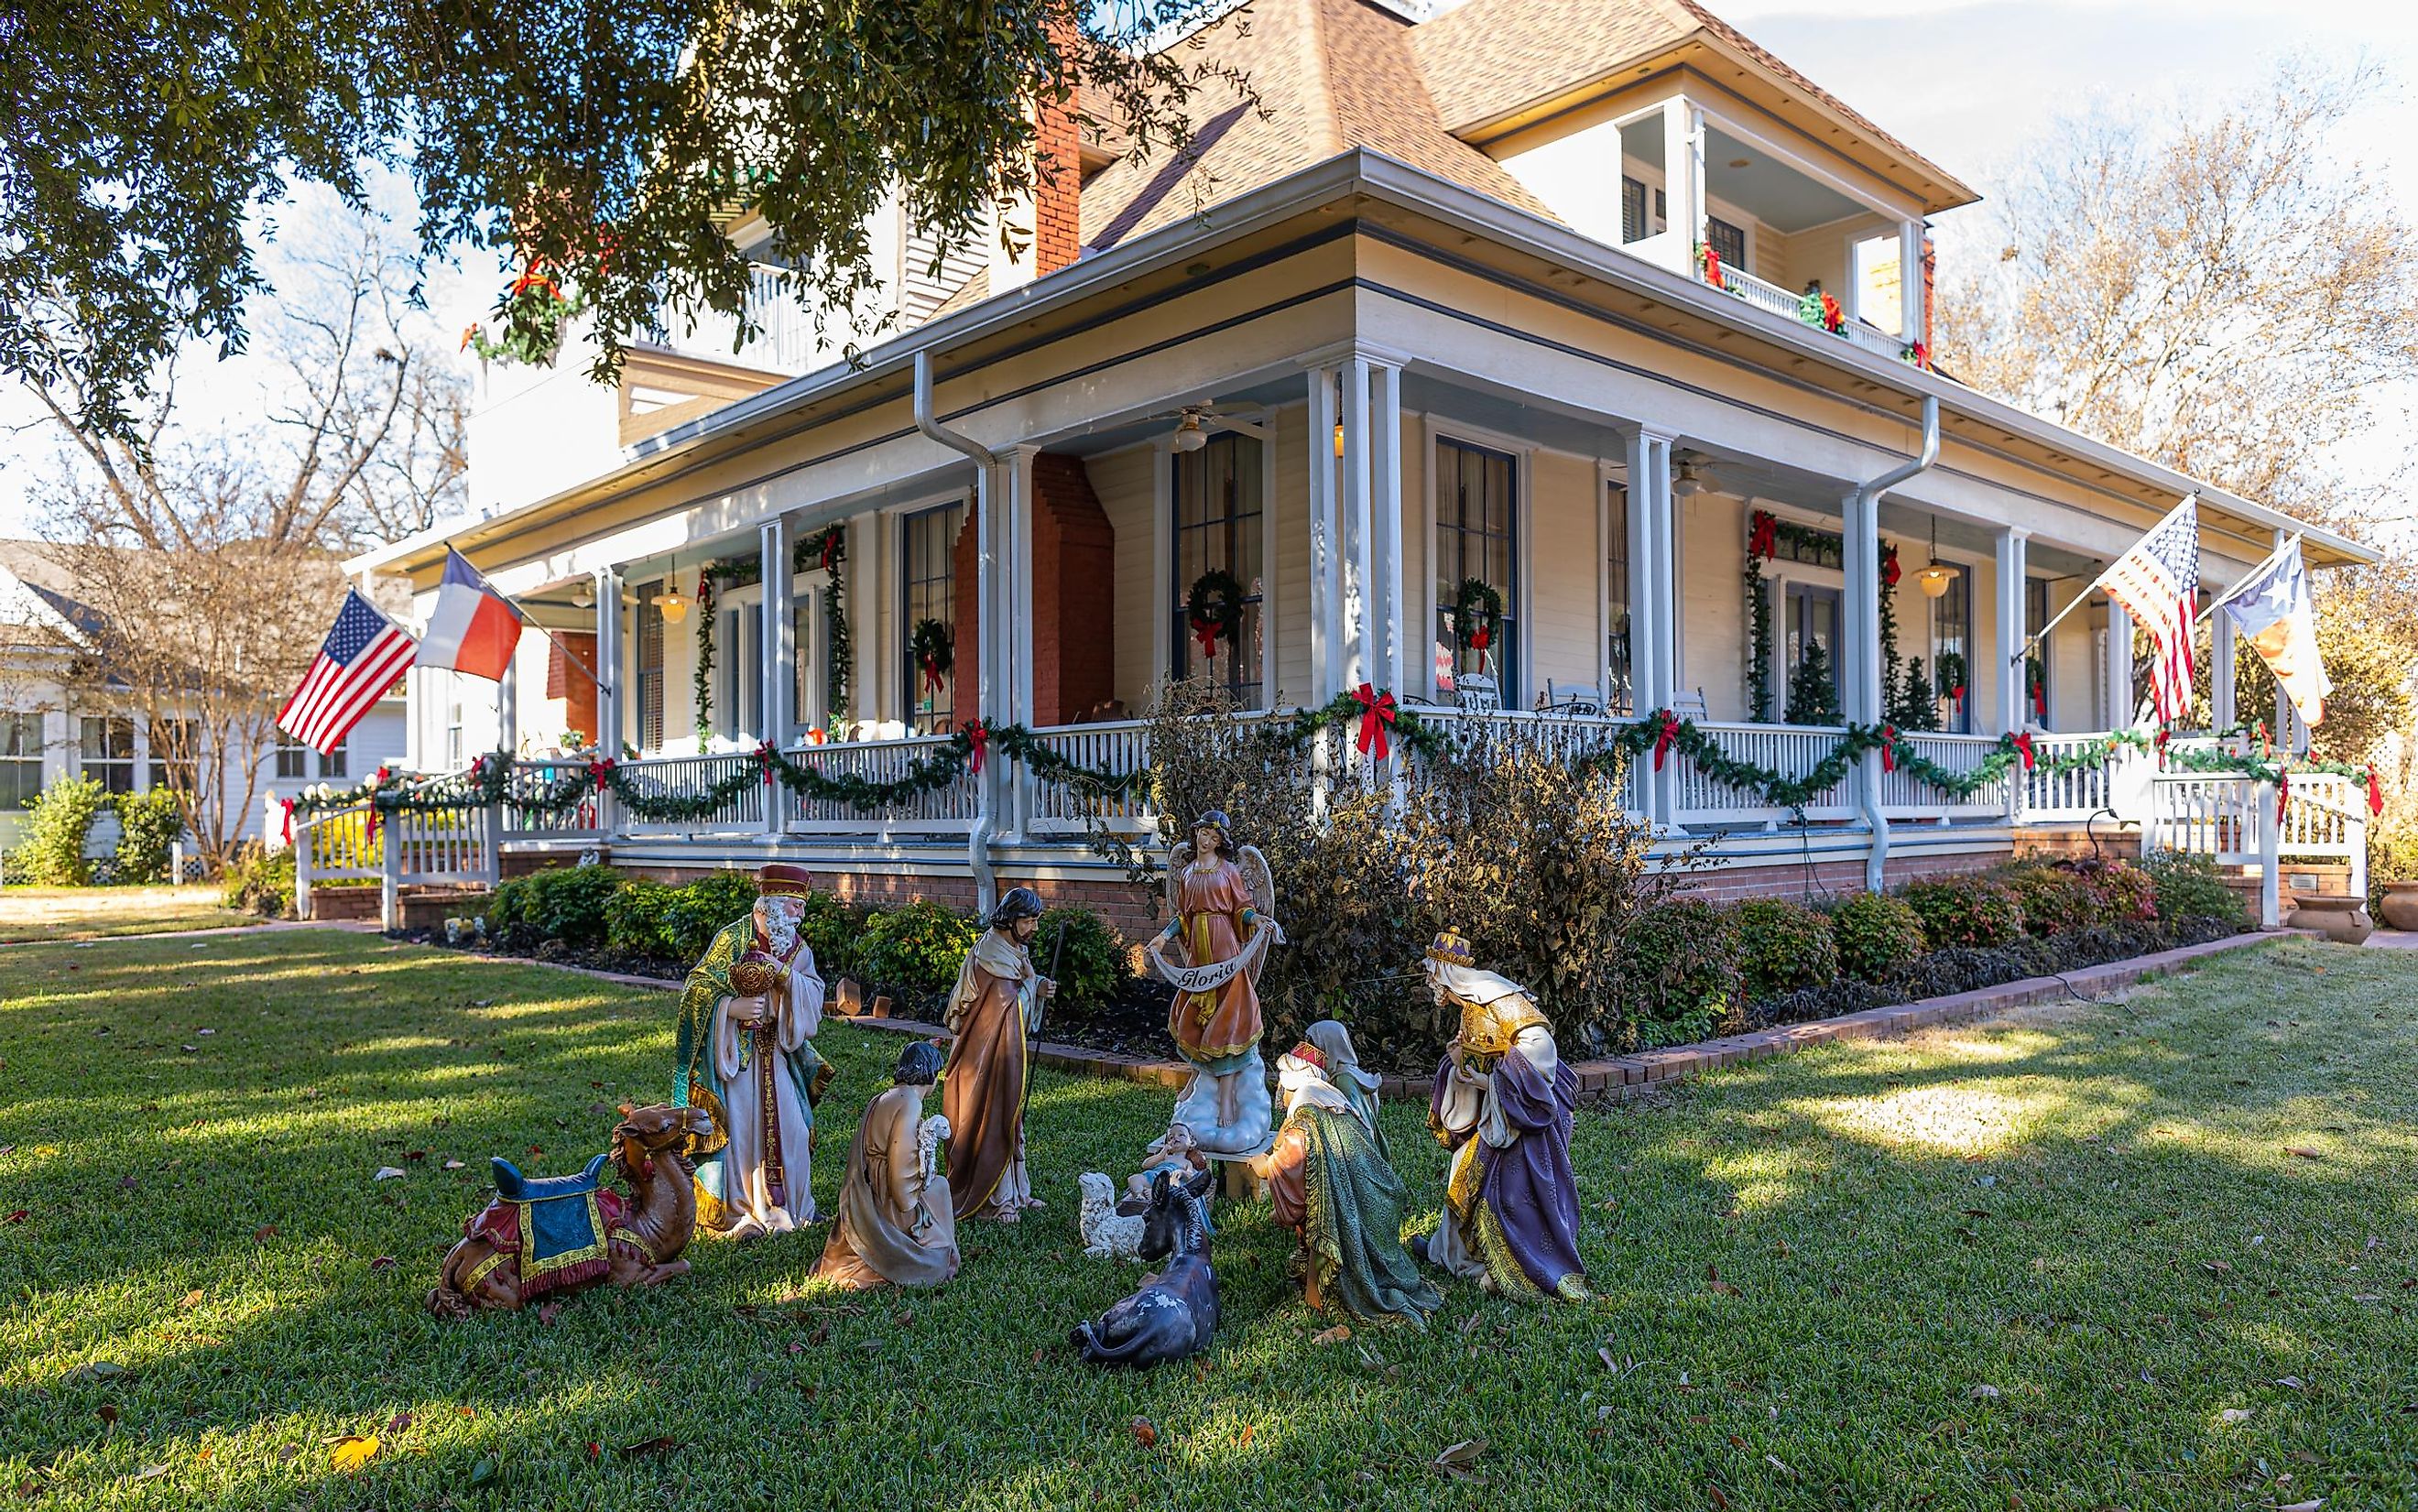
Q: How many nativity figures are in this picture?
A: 11